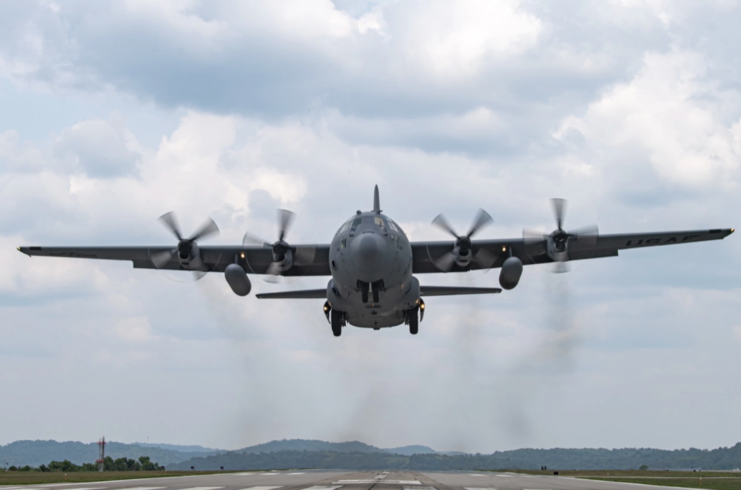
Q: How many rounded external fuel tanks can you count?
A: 2